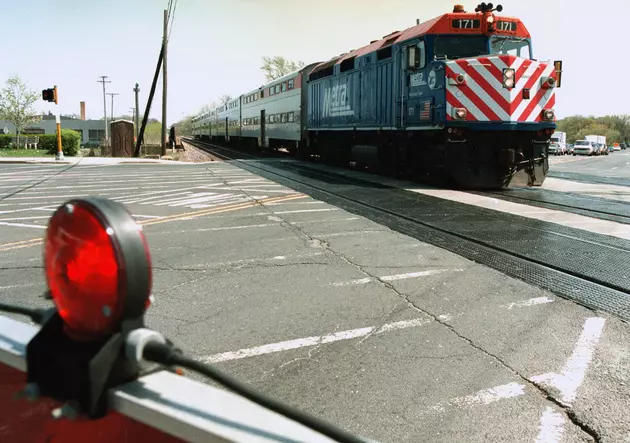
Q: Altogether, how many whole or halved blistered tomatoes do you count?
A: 0